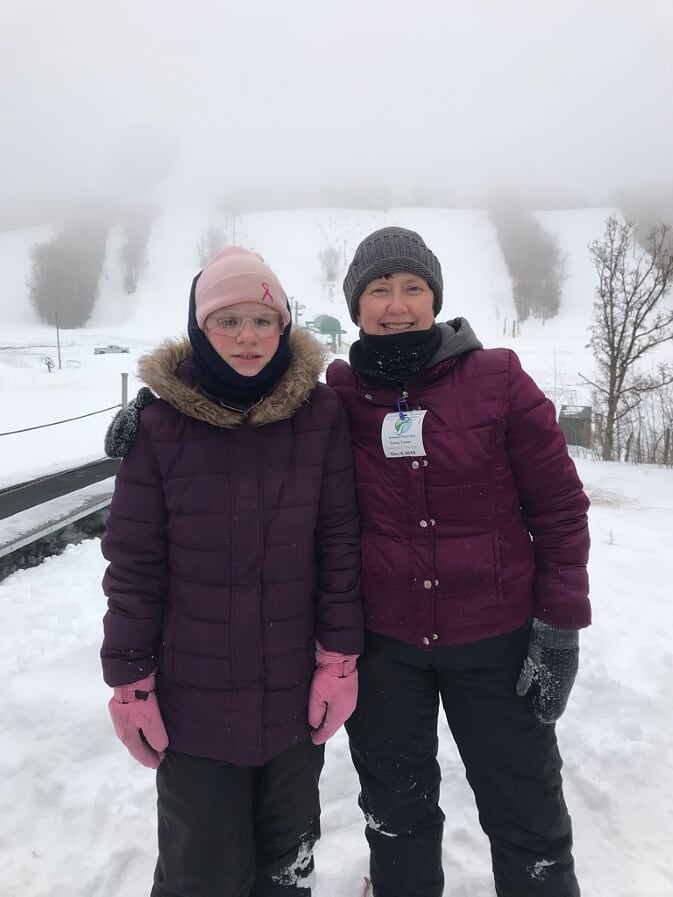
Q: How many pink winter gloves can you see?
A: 2